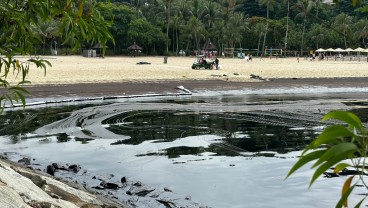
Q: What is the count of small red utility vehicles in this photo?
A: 0